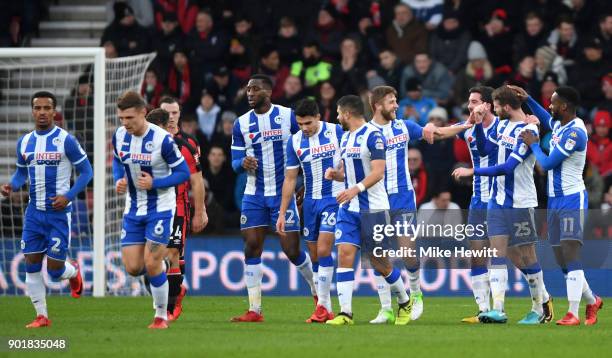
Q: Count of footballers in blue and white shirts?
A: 9